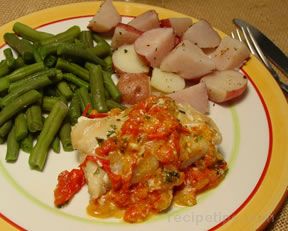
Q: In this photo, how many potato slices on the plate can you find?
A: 13